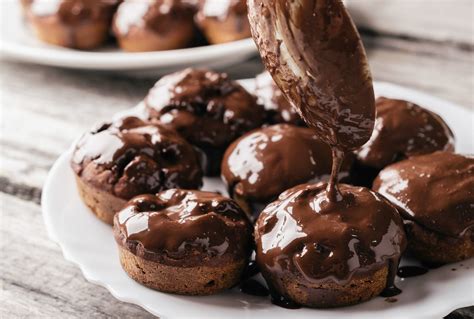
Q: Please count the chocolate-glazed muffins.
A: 11